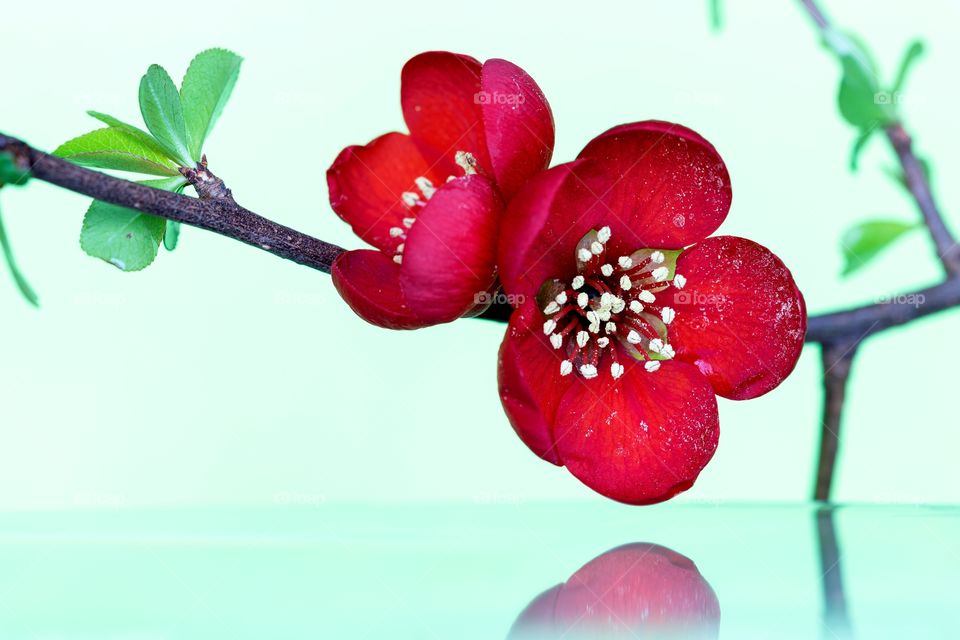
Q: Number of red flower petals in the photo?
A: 10